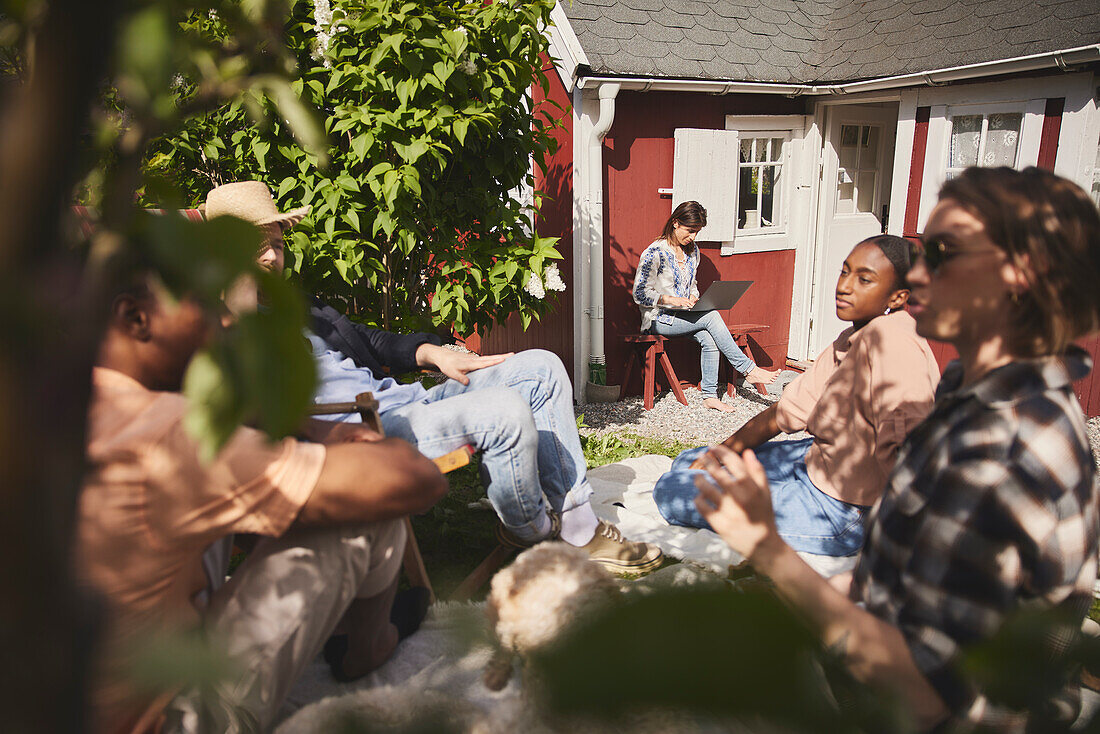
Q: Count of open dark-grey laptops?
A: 1